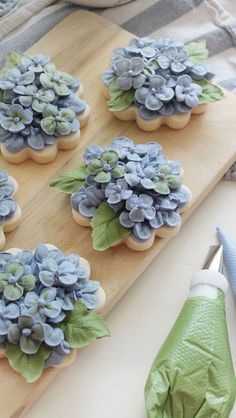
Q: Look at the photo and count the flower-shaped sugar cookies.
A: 5